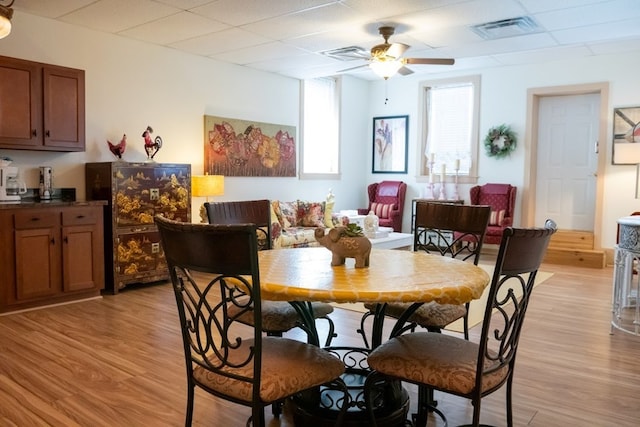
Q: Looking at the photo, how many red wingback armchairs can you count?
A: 2